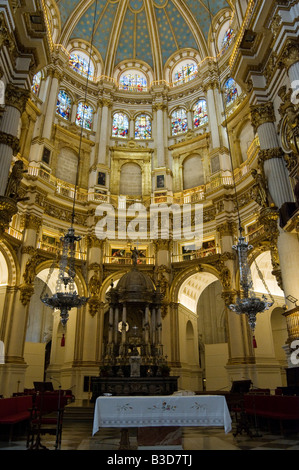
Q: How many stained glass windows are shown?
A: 12